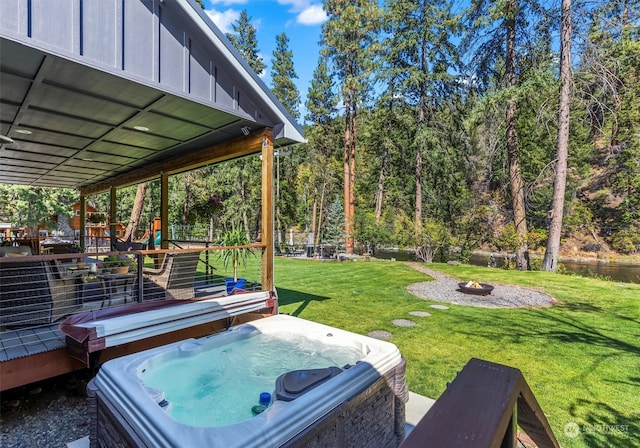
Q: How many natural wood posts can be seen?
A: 4